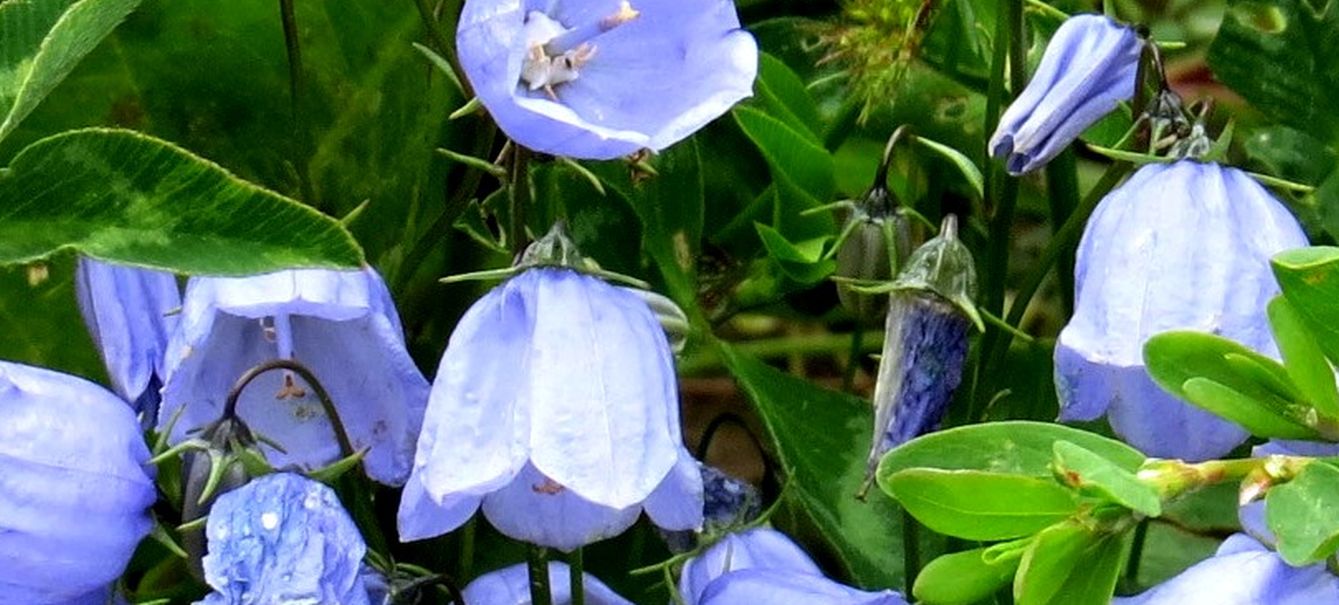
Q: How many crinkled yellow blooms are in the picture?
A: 0